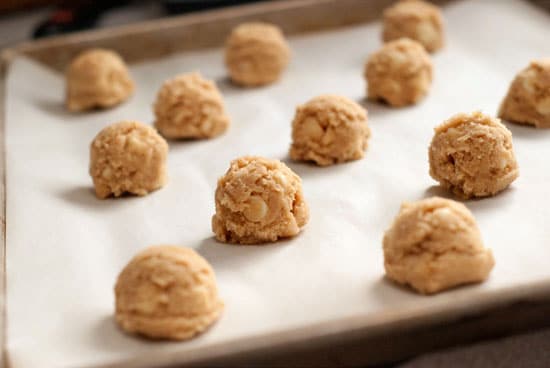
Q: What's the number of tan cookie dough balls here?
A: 12